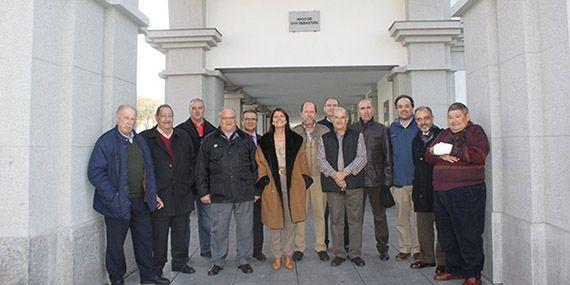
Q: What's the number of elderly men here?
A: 11